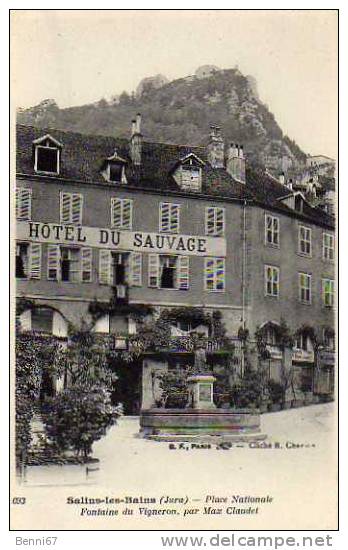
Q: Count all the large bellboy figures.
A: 0